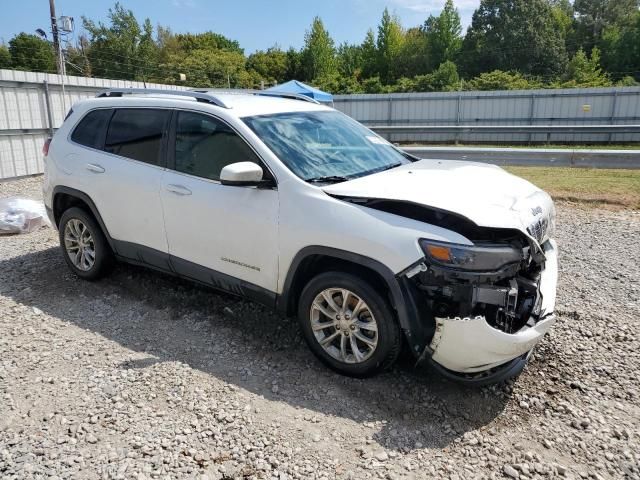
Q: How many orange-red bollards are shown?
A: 0